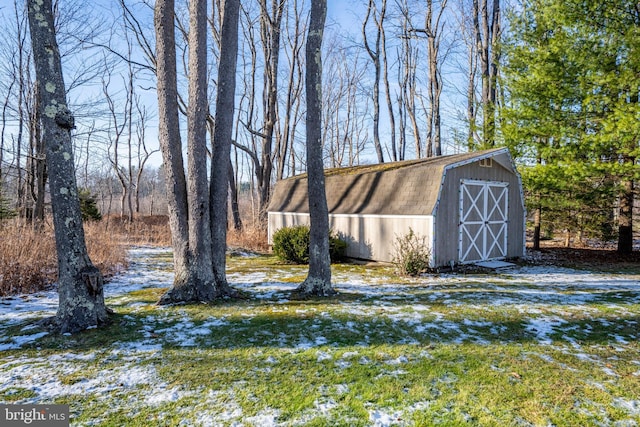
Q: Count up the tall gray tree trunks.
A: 5